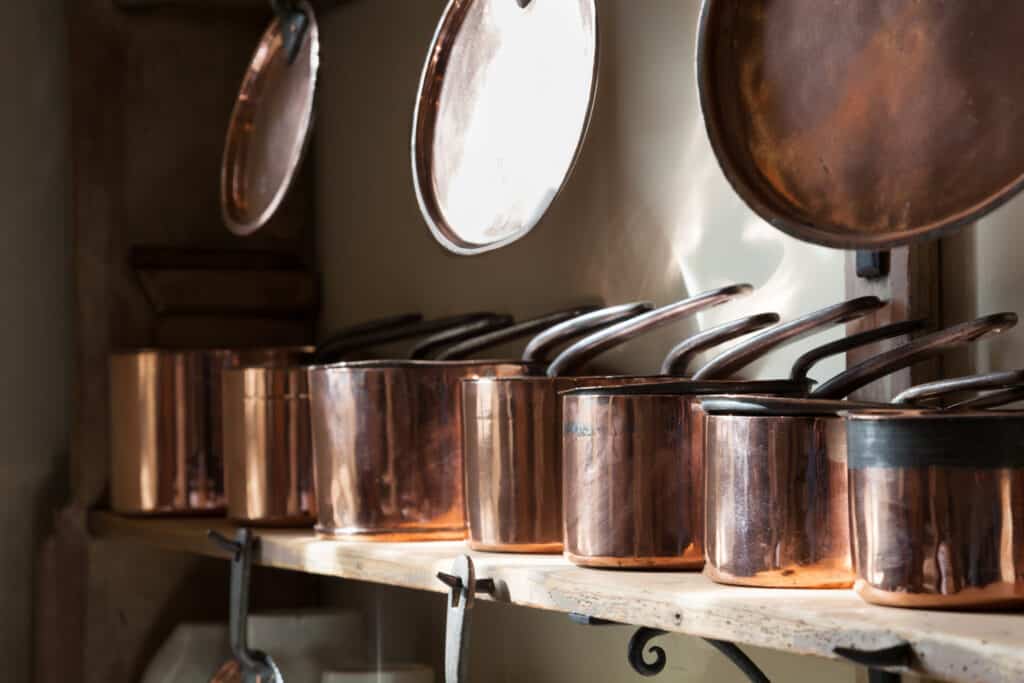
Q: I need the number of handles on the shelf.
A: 12